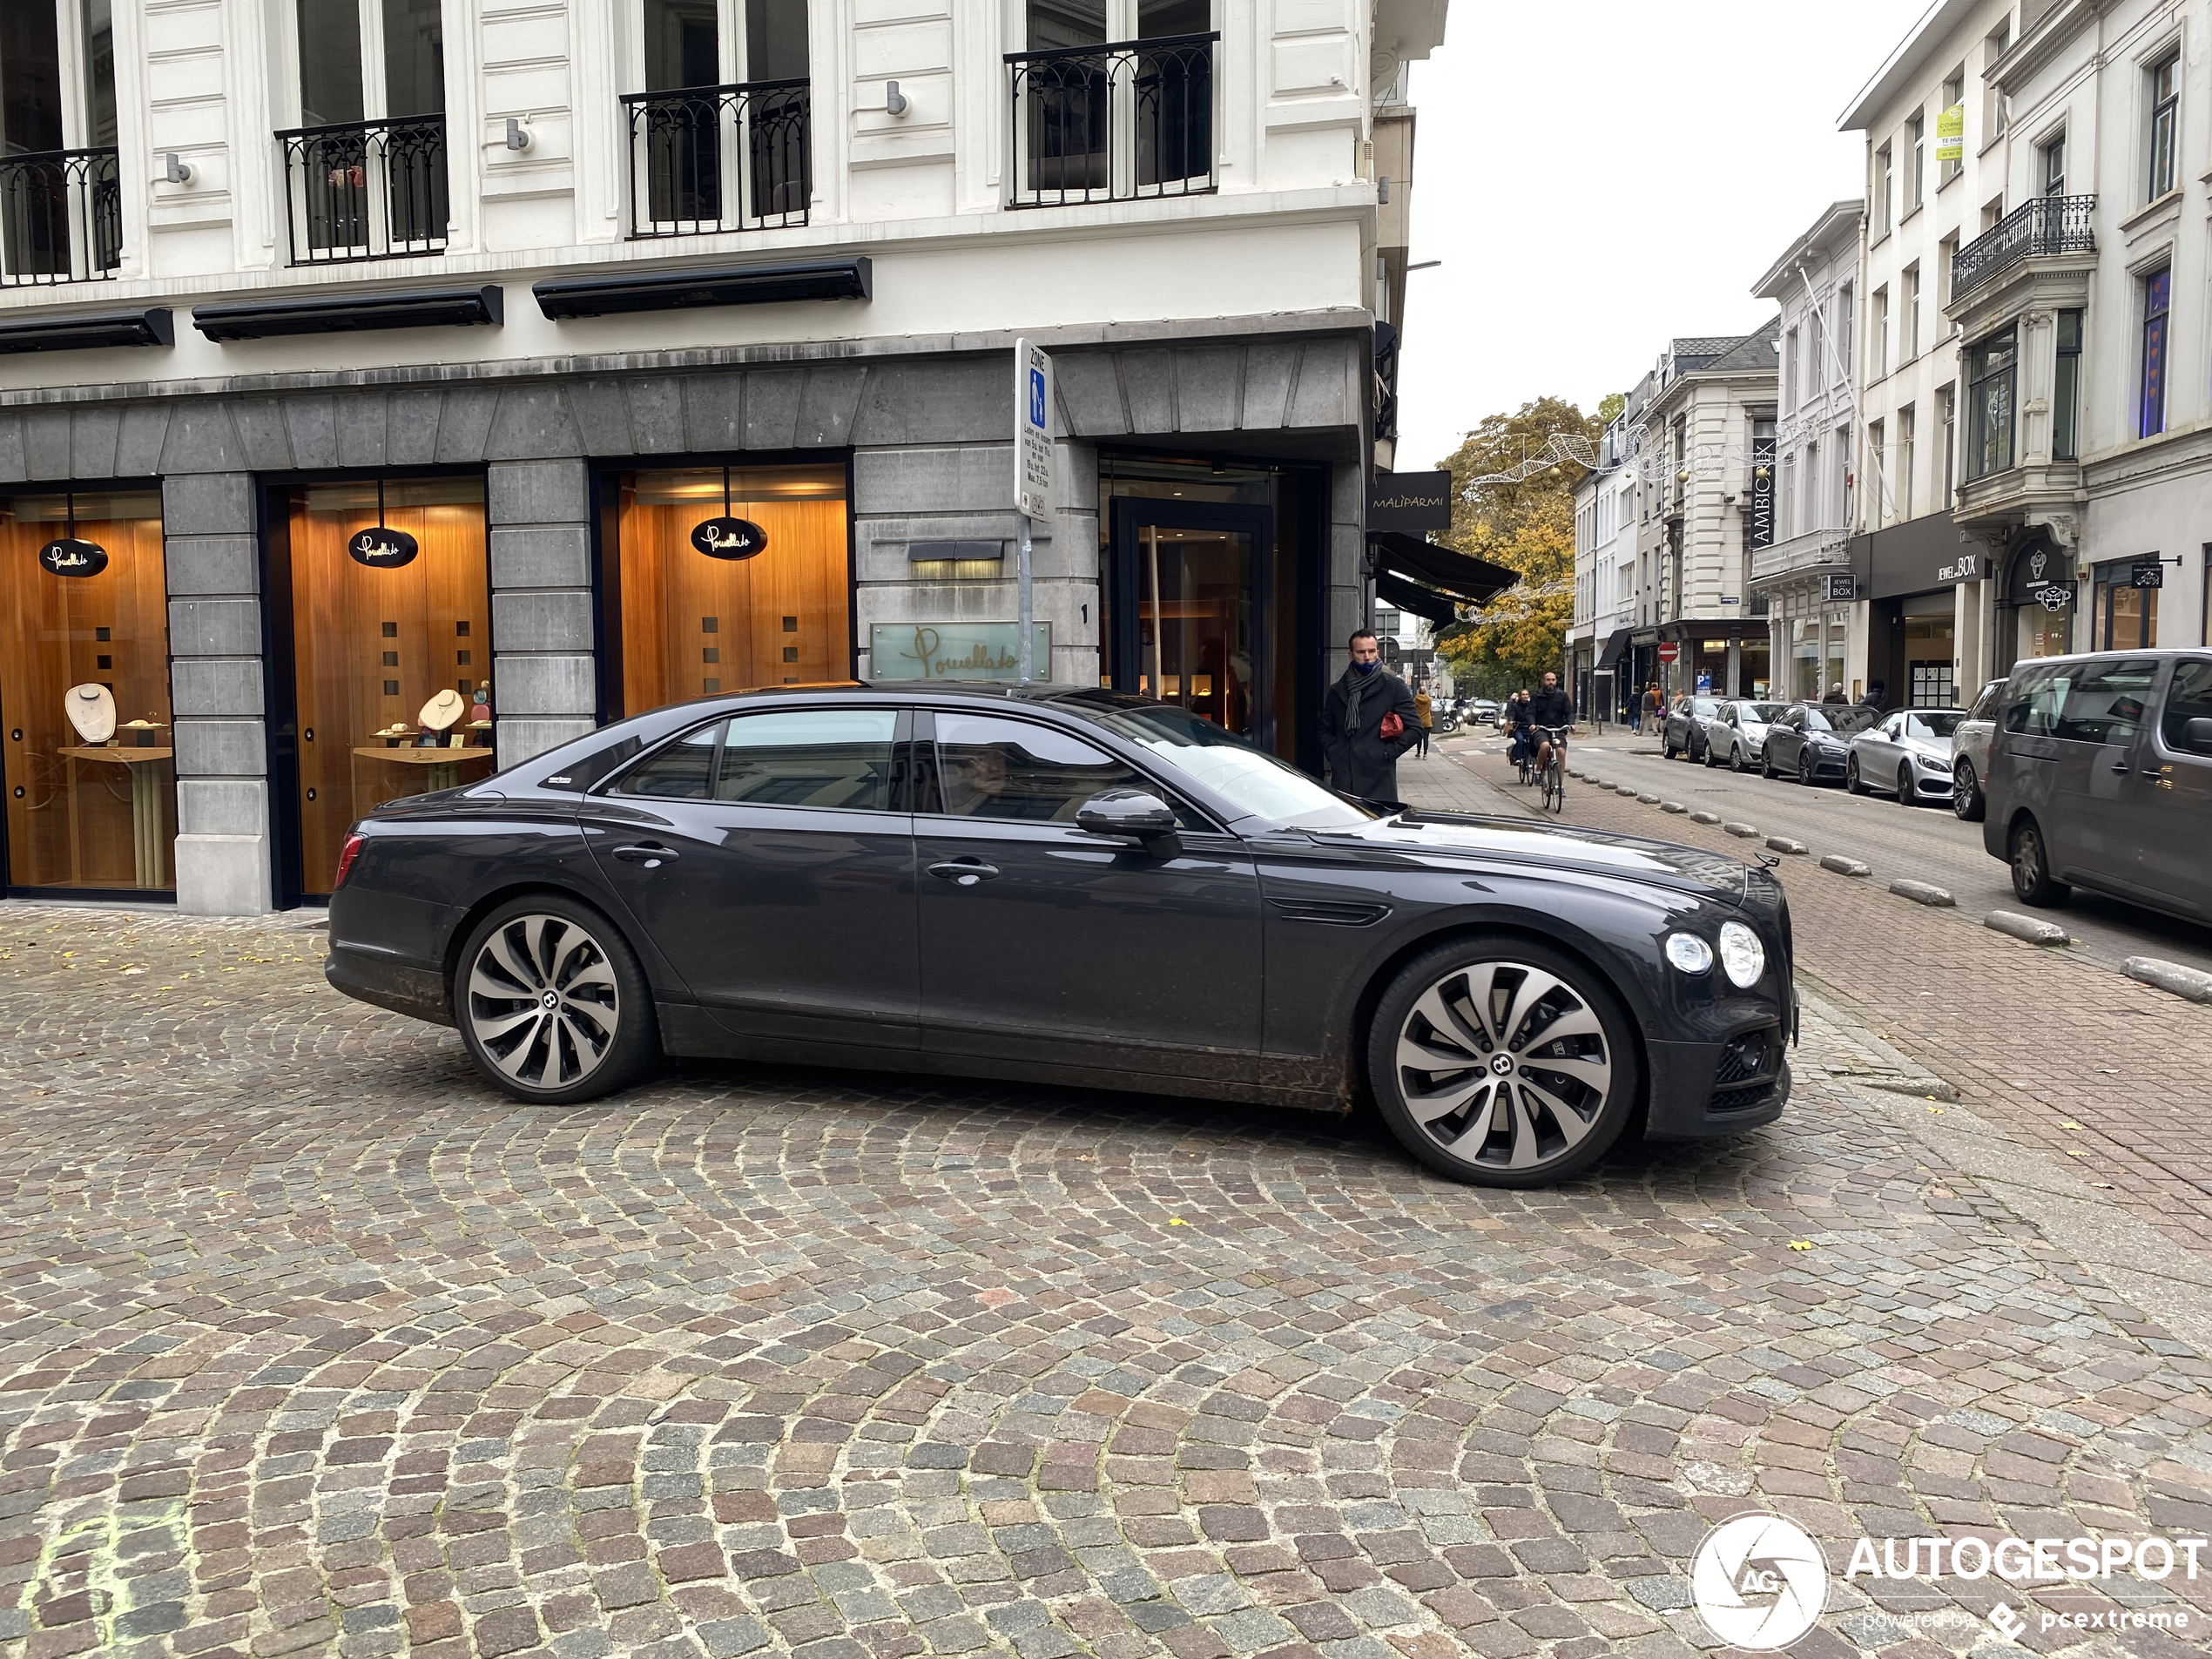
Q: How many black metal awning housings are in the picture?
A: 3